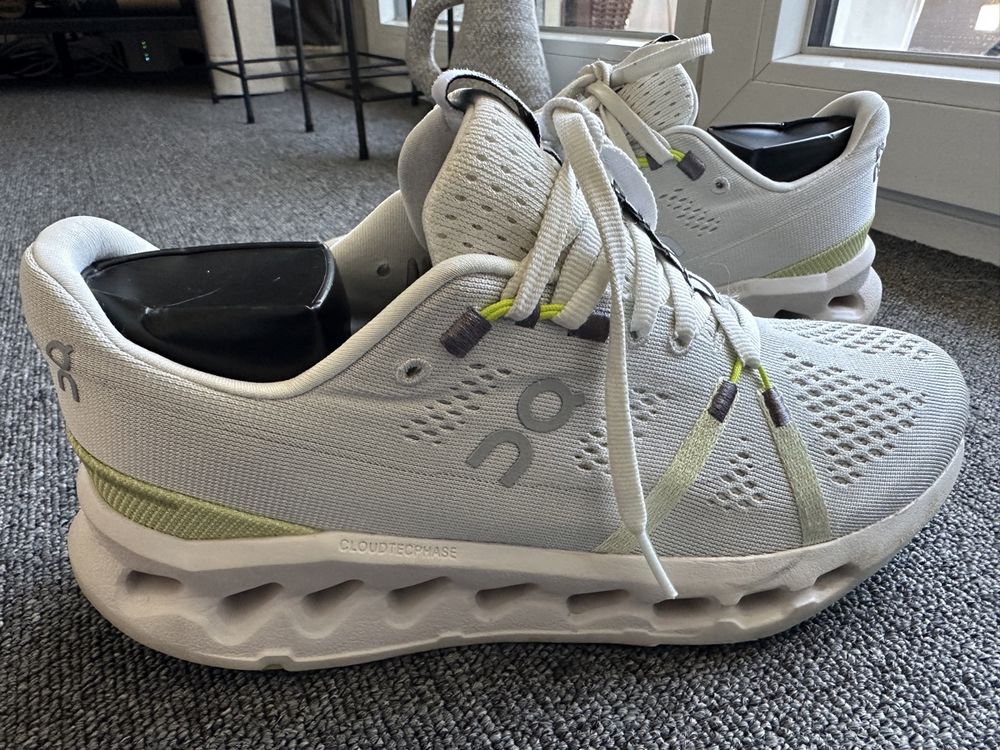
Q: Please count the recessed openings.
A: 11